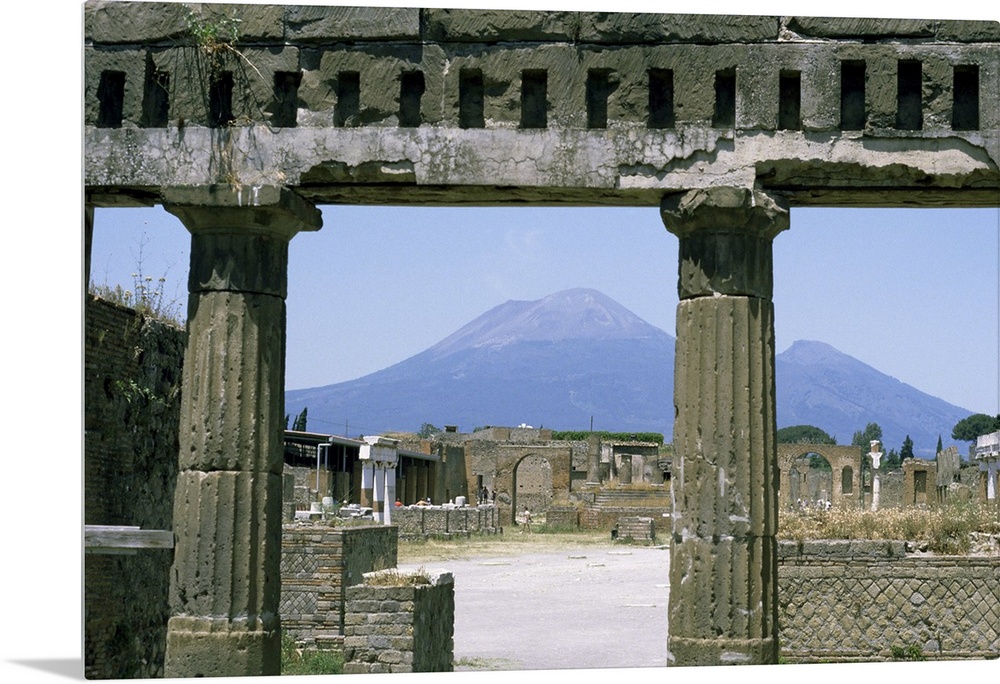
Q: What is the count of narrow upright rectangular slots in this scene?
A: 15